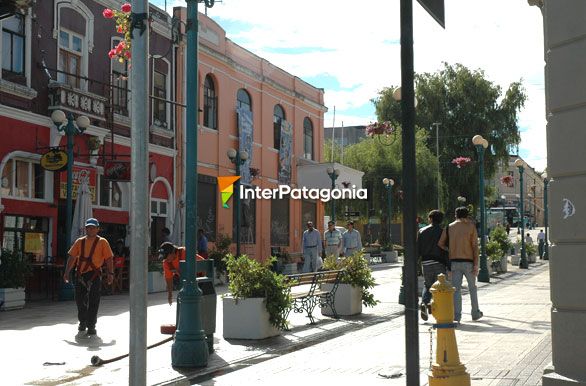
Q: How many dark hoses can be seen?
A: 1